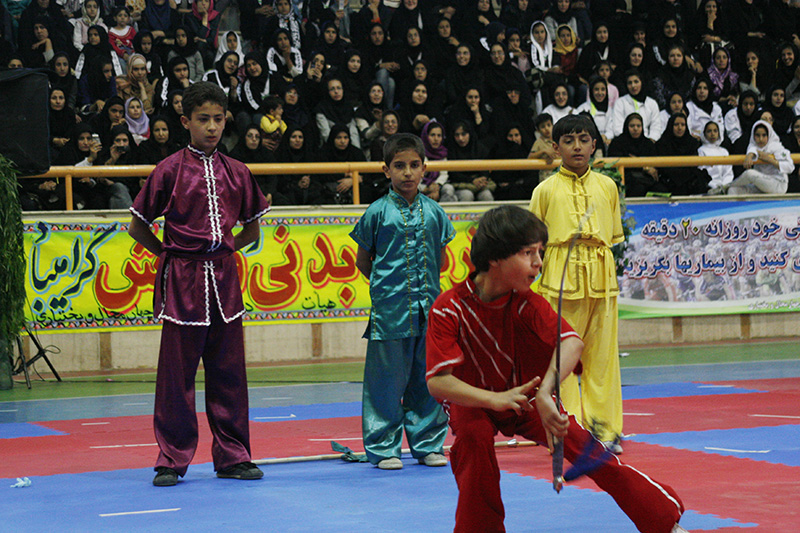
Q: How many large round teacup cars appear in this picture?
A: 0